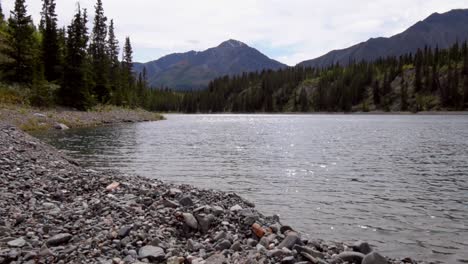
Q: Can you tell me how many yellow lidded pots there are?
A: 0